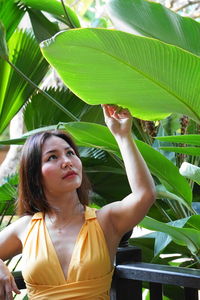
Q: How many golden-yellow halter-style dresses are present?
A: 1